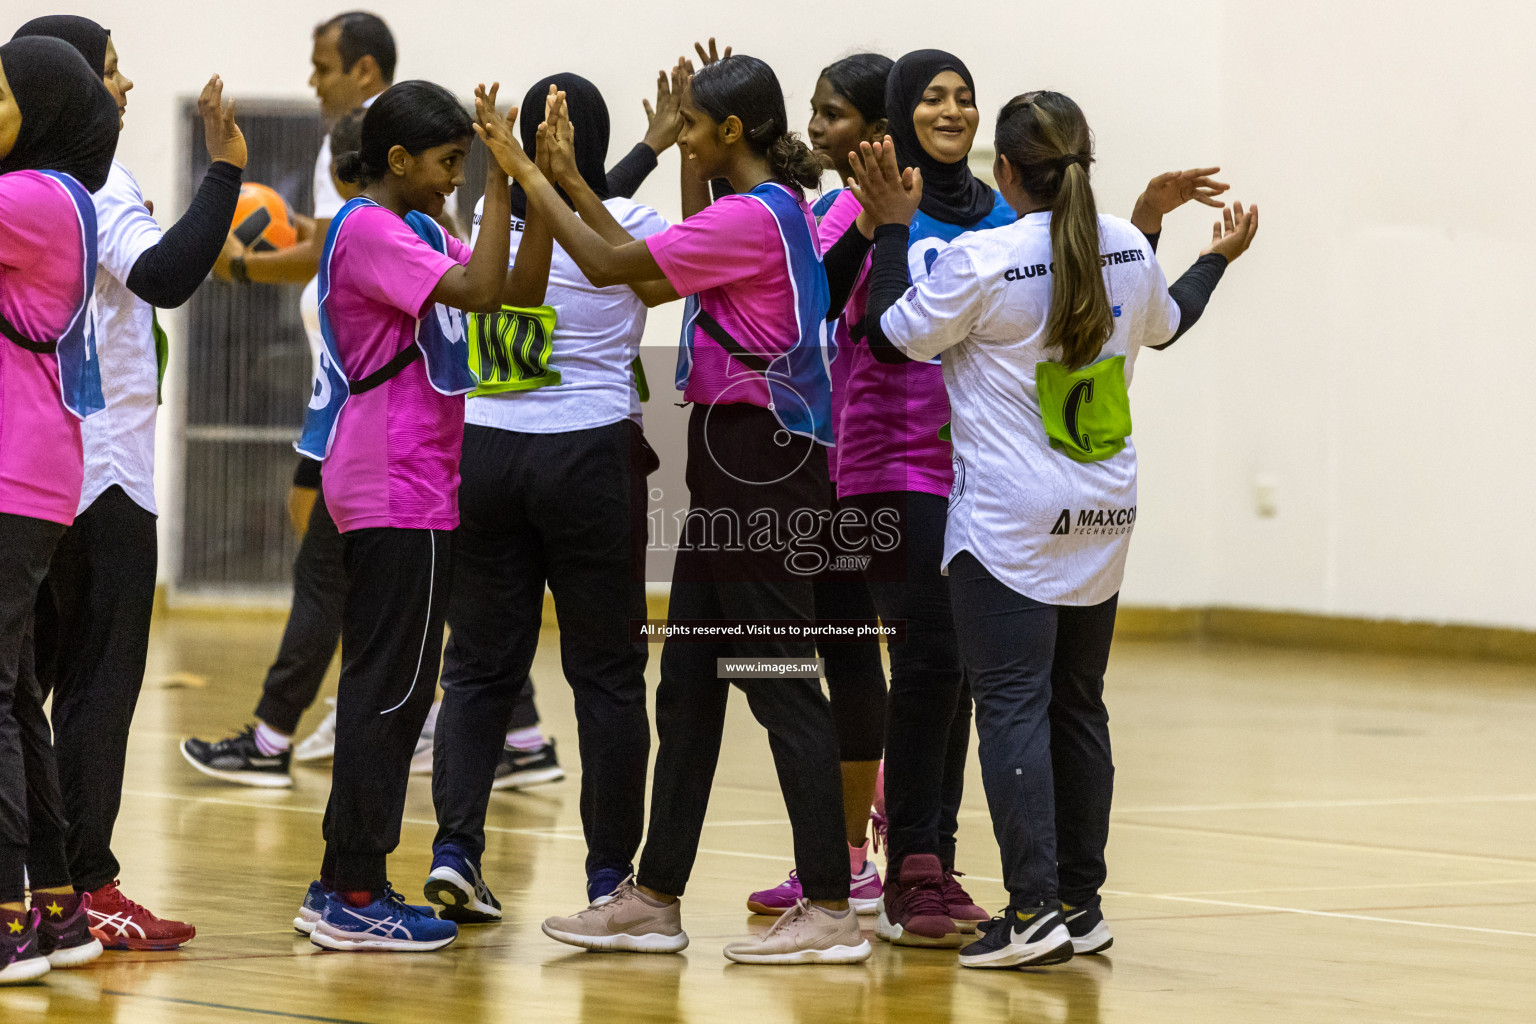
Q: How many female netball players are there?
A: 8